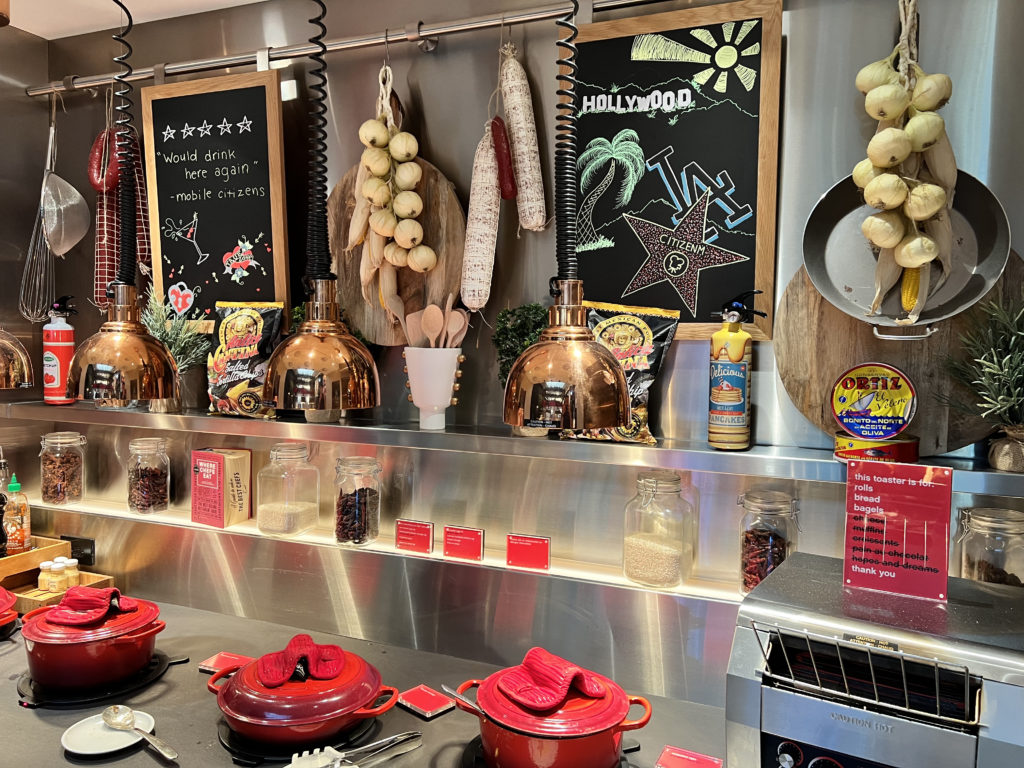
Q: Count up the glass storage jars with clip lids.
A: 7